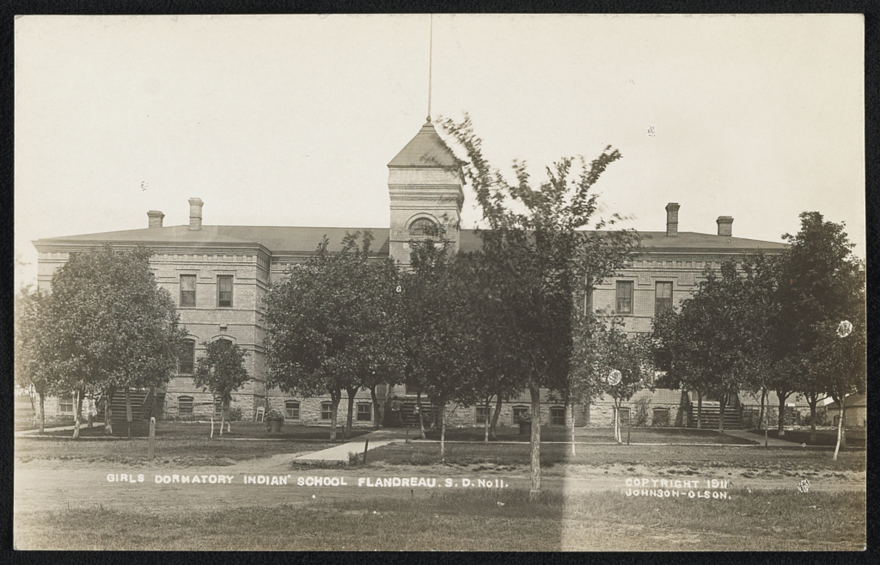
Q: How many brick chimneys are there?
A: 4